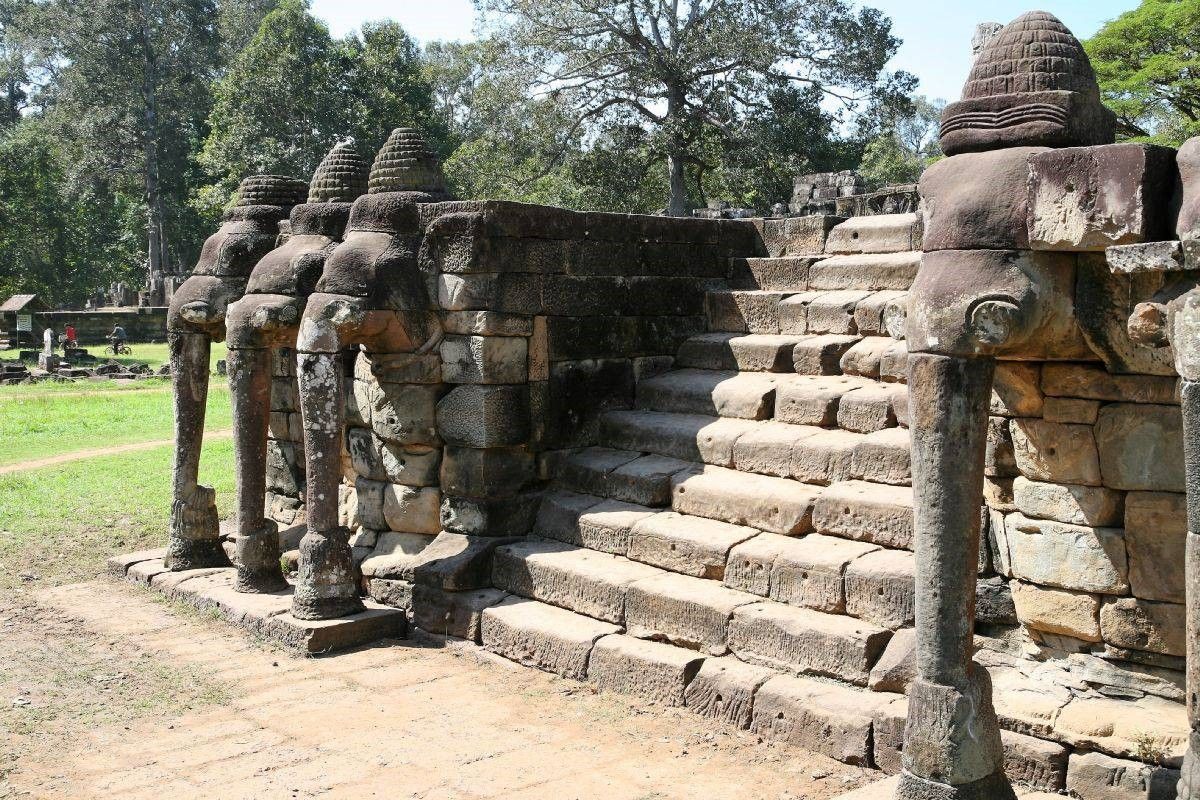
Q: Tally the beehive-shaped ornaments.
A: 4